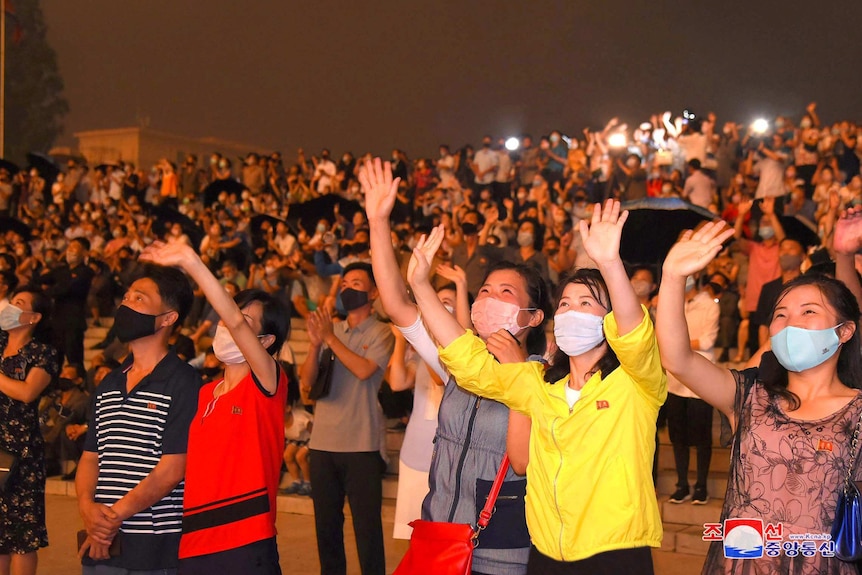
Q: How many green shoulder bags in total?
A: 0